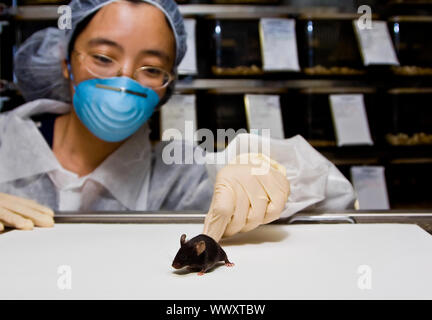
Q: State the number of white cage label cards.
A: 7